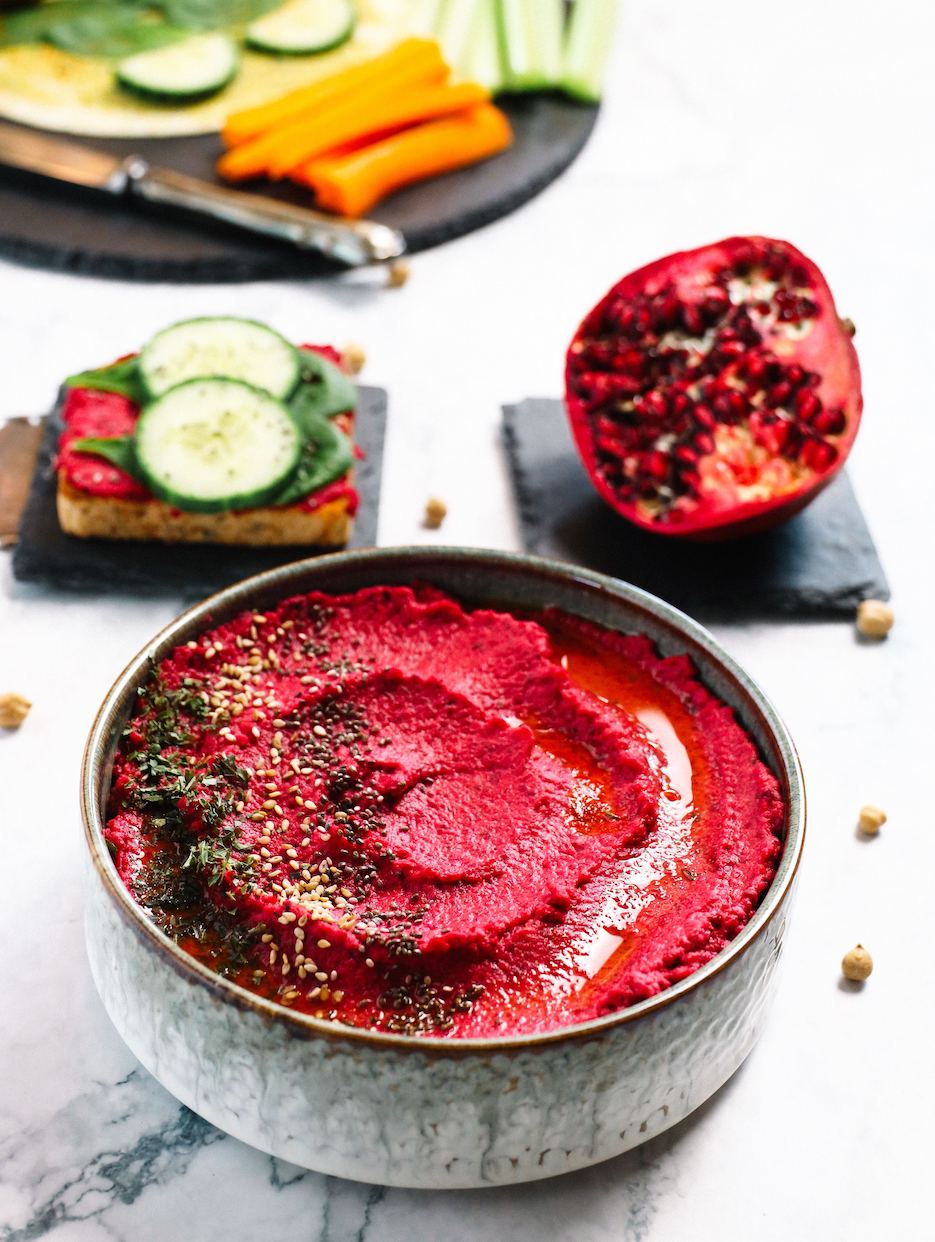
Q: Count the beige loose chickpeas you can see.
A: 7